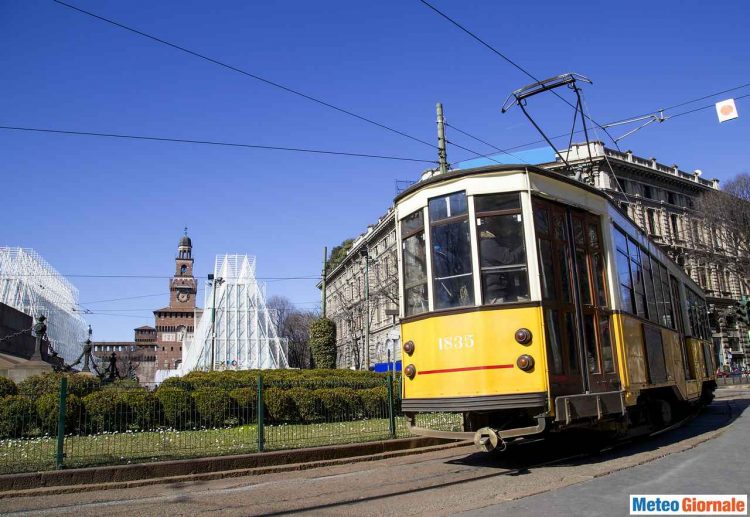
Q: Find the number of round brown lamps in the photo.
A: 4